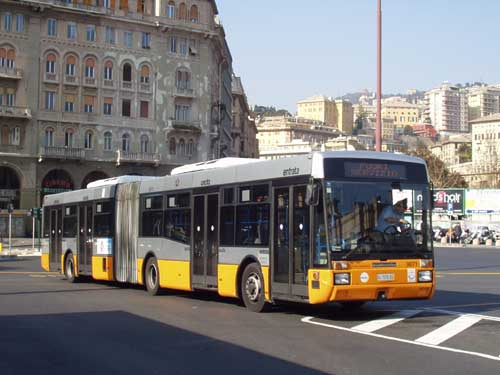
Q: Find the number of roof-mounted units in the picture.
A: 2